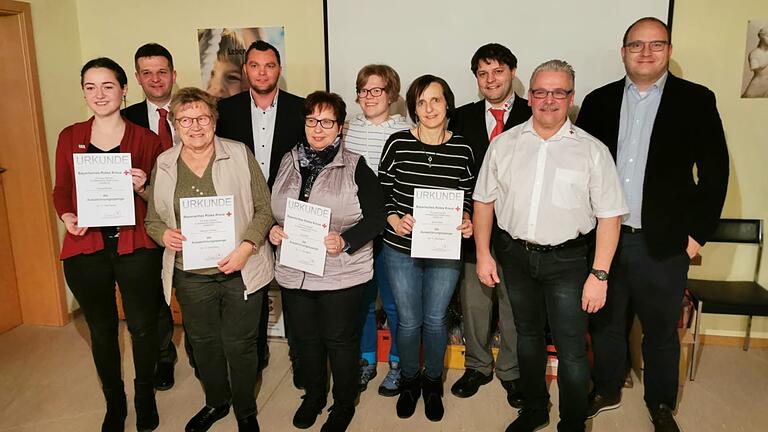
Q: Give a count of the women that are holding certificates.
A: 4